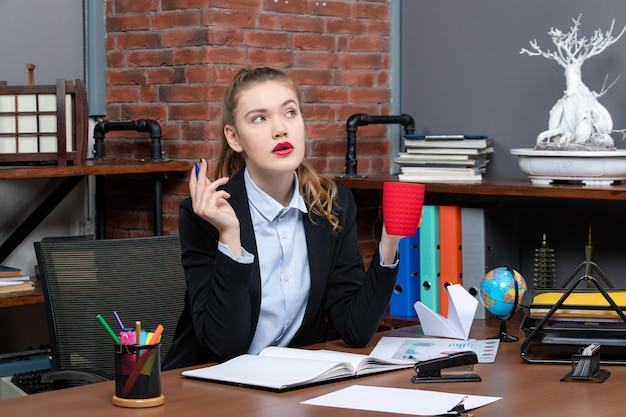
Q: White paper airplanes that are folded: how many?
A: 1